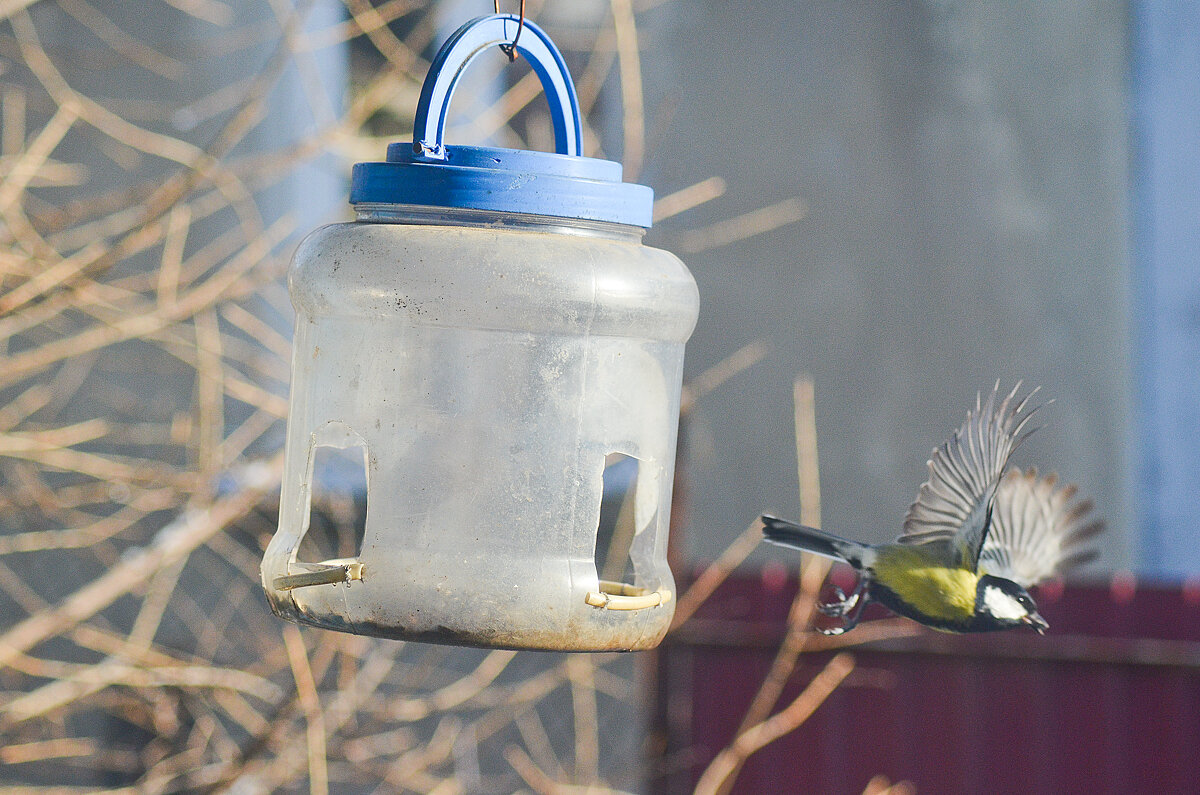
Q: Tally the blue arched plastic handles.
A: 1